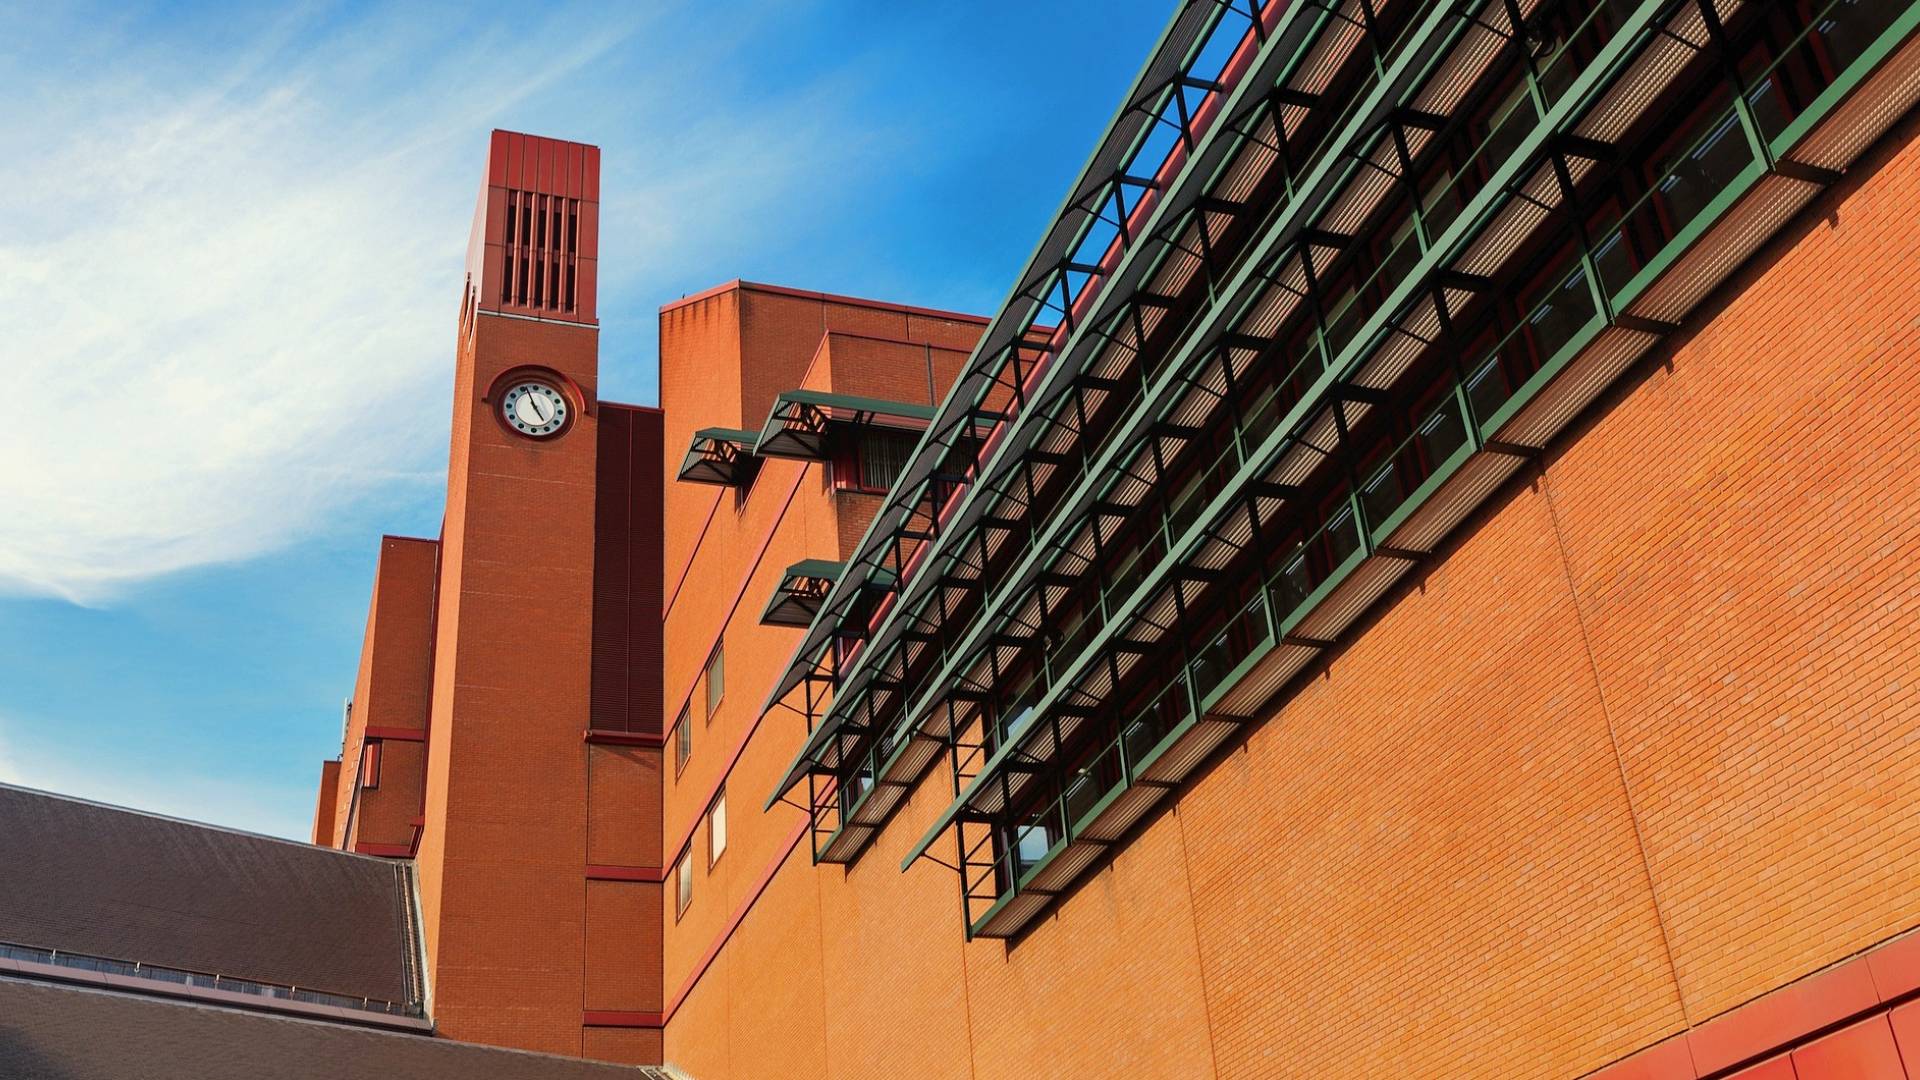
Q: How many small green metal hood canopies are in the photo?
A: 3